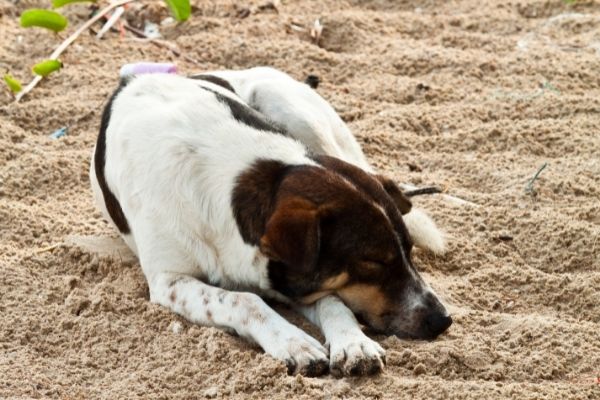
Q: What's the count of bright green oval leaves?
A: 5